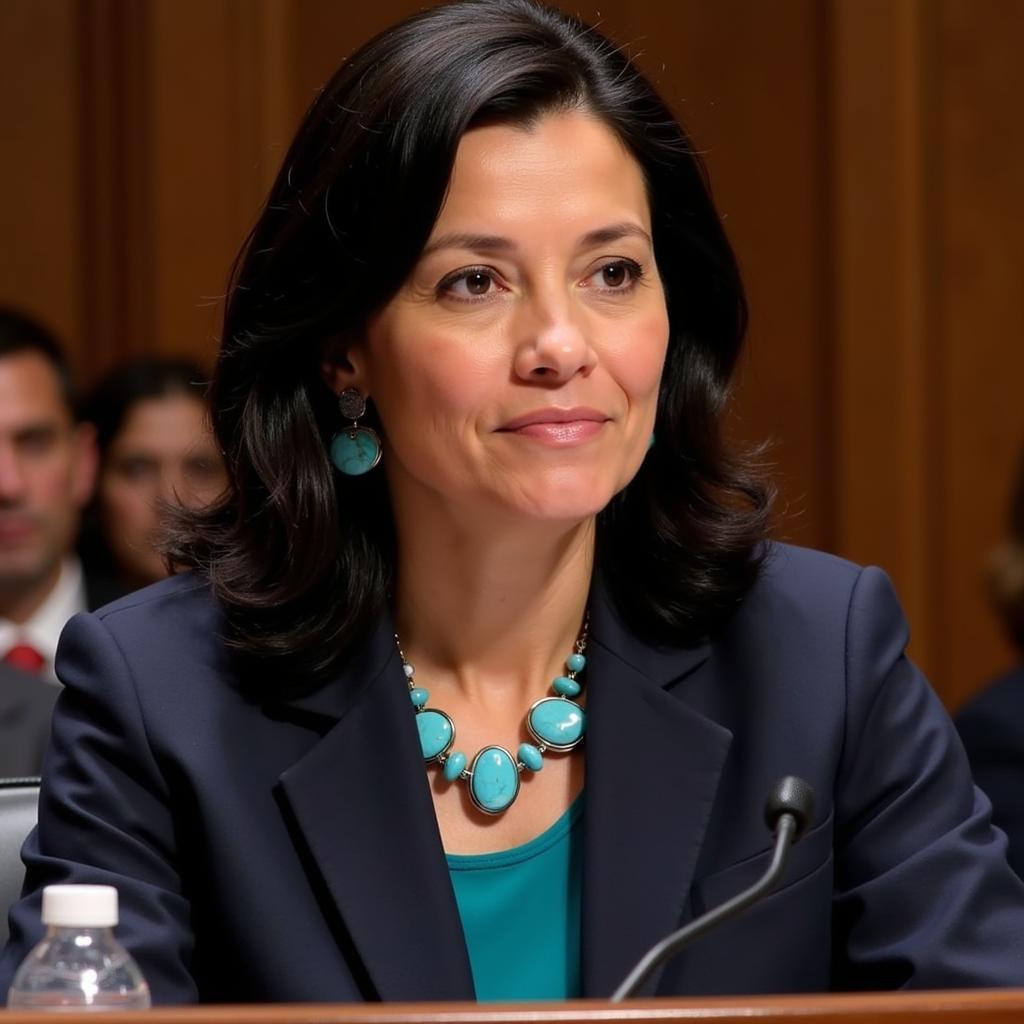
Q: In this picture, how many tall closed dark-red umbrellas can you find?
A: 0